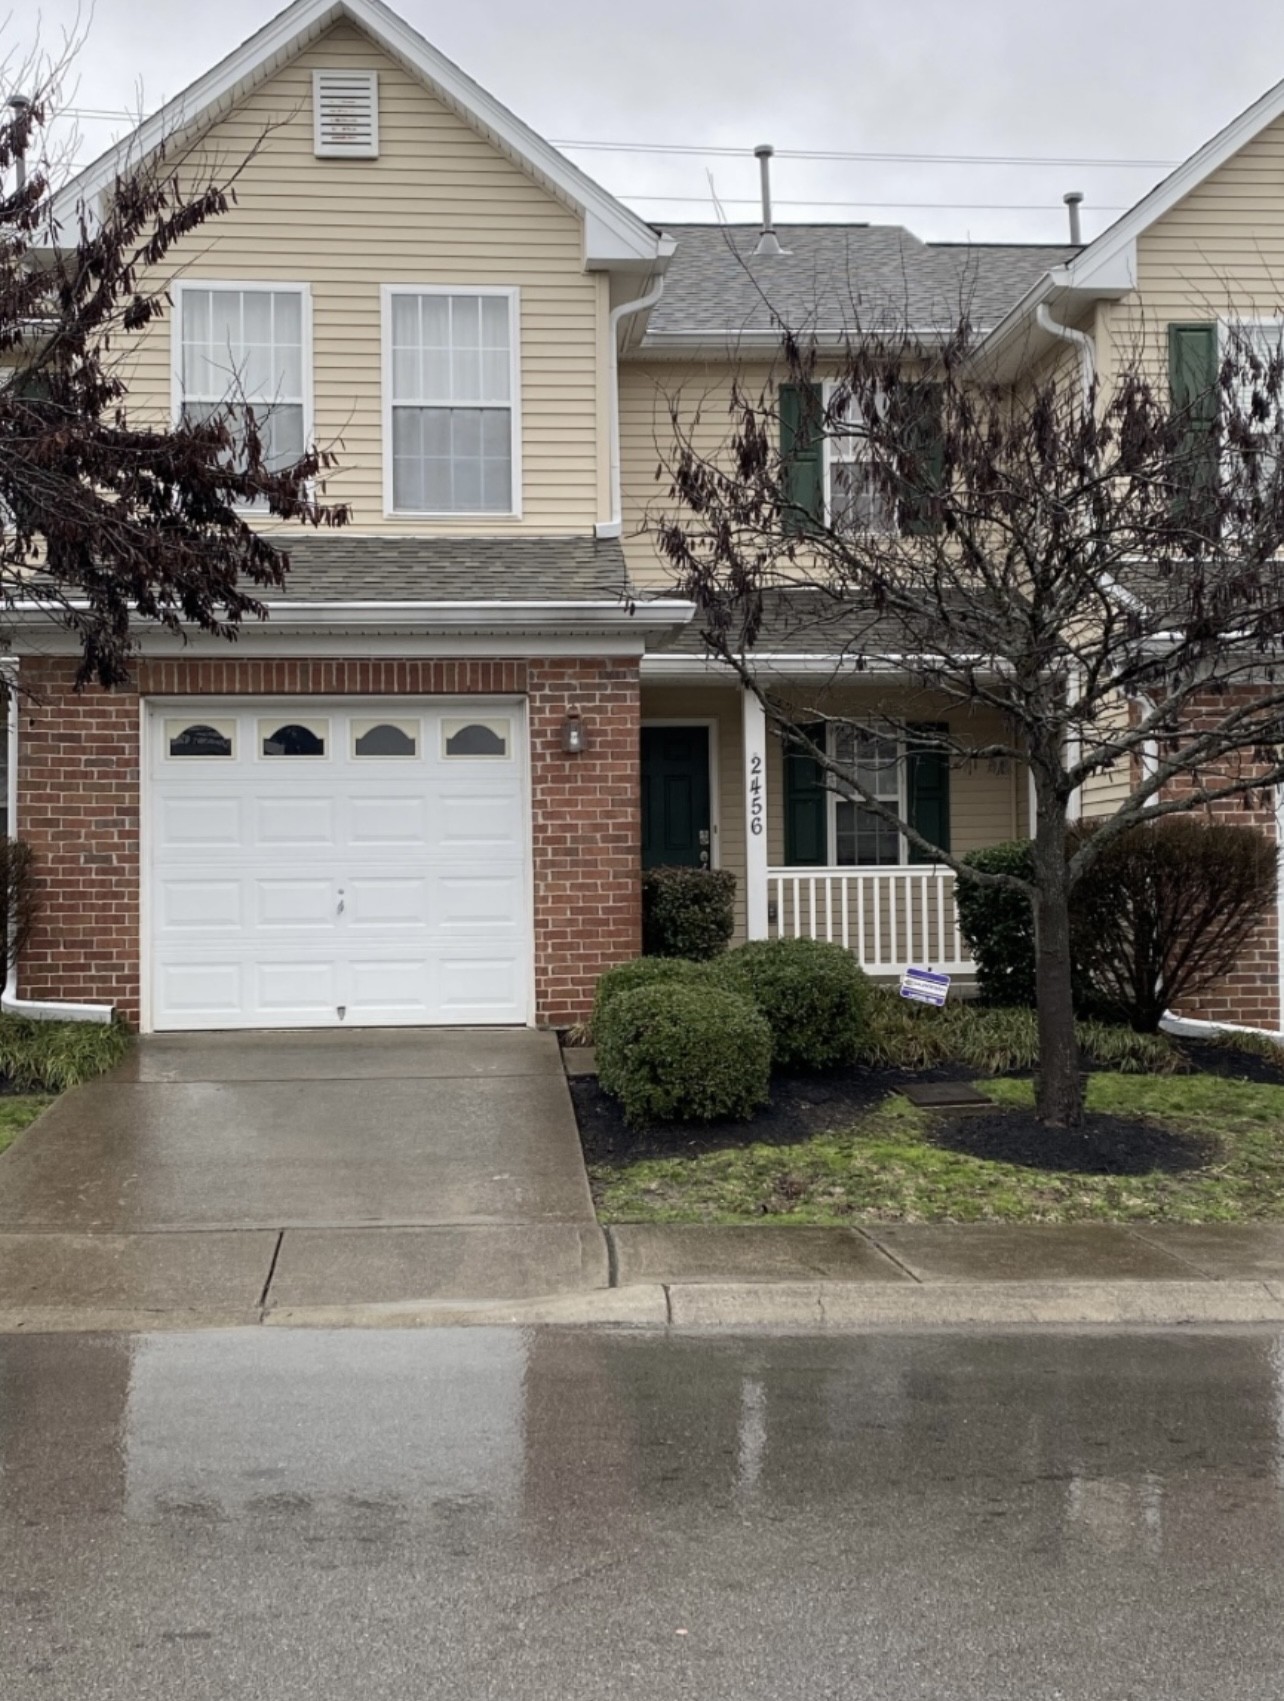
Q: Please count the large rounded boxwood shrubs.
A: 3